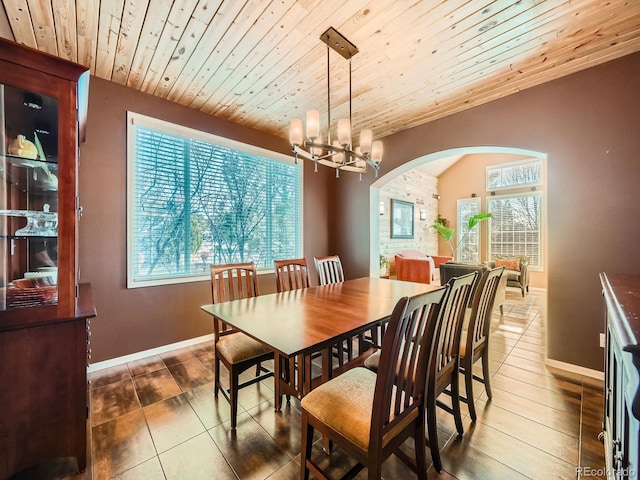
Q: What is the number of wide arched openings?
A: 1